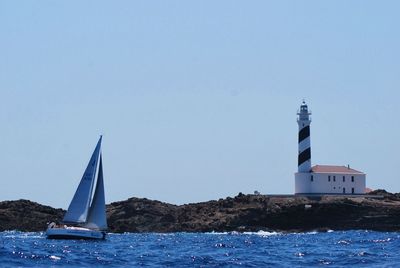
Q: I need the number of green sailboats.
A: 0